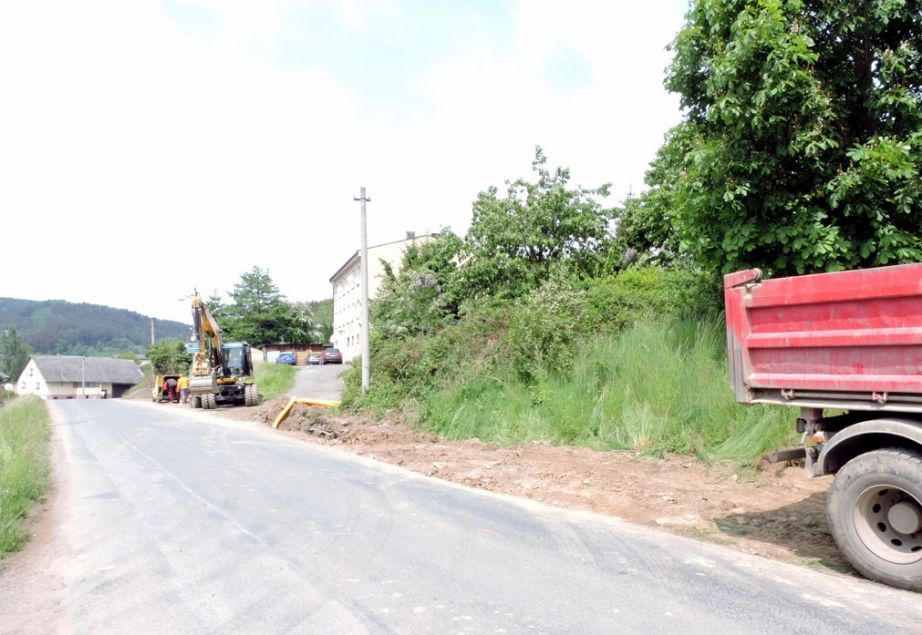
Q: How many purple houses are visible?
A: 0